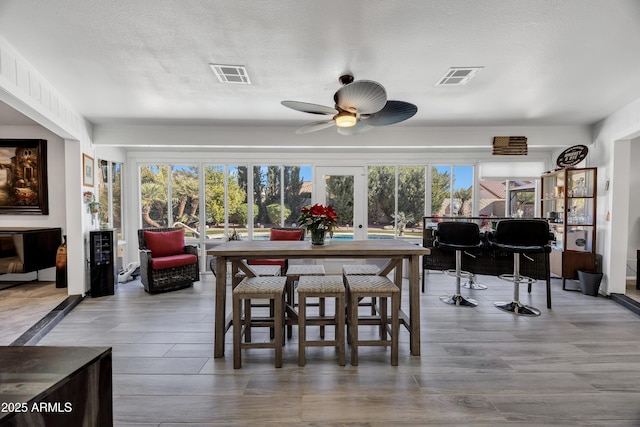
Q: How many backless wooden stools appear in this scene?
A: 6